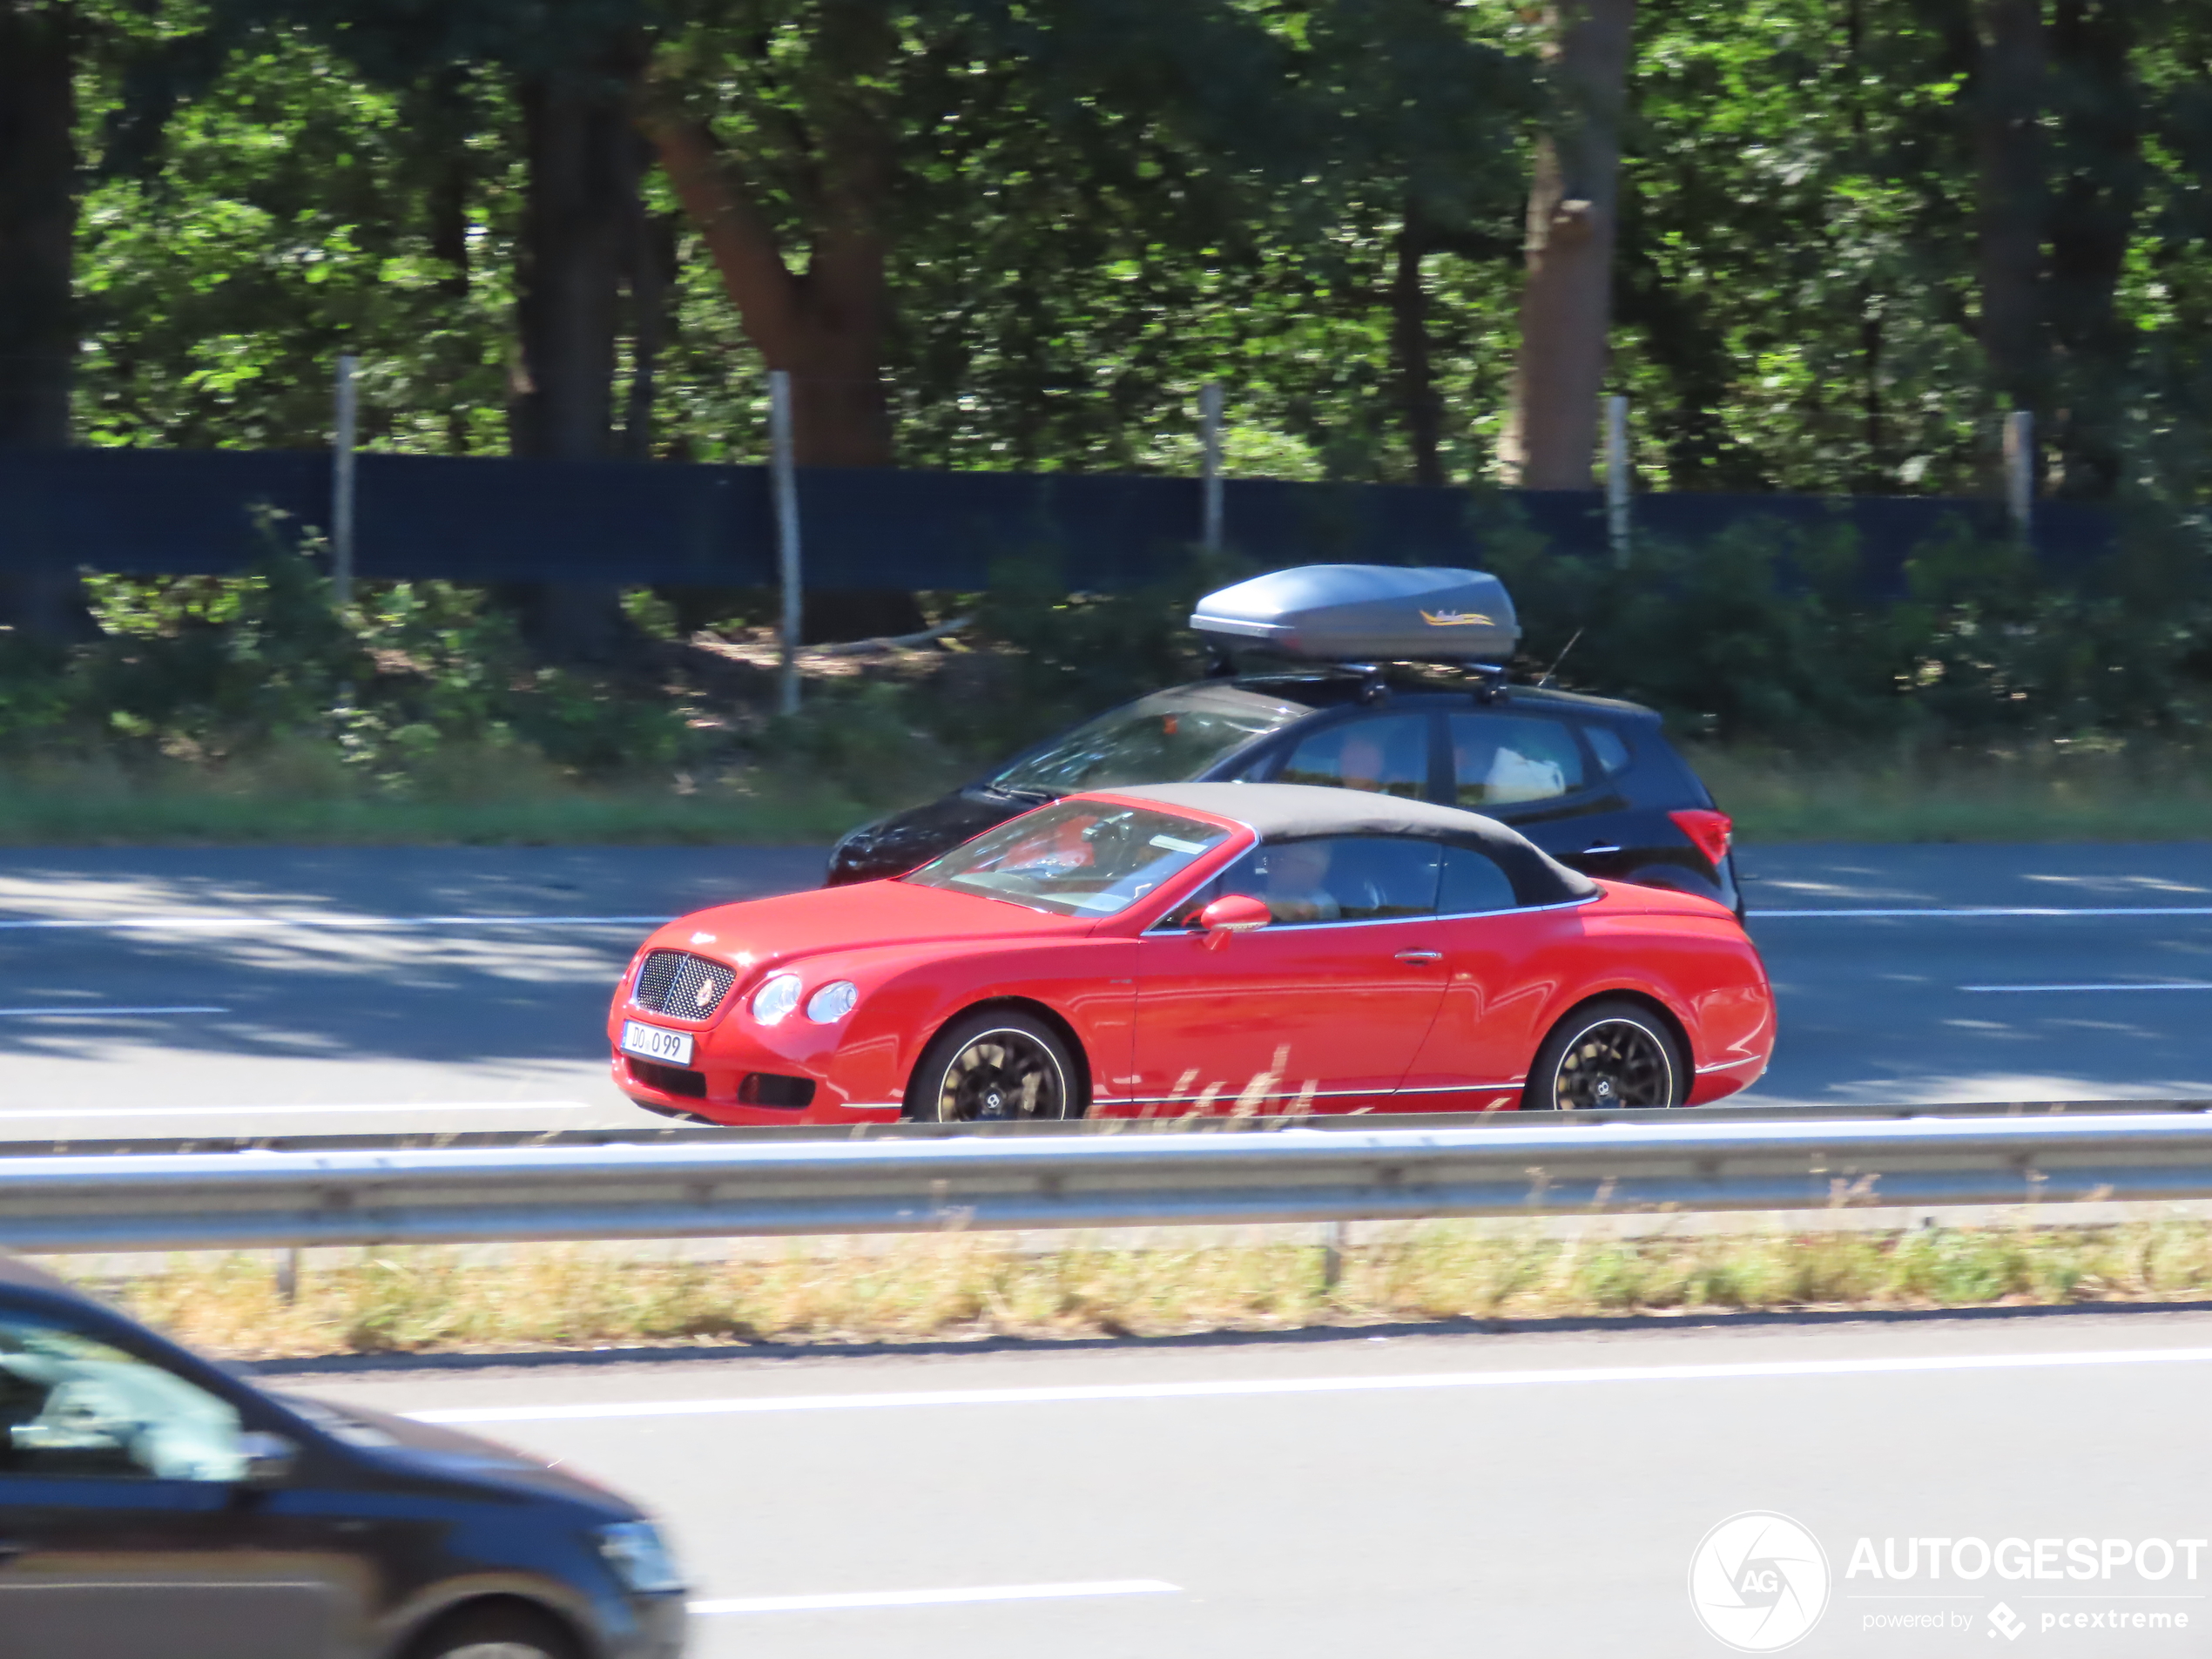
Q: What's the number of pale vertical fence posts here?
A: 5